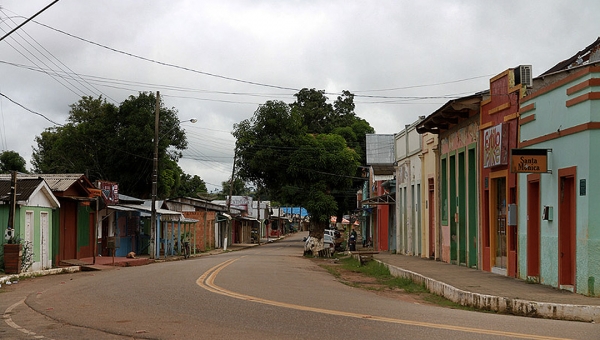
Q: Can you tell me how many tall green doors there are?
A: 3